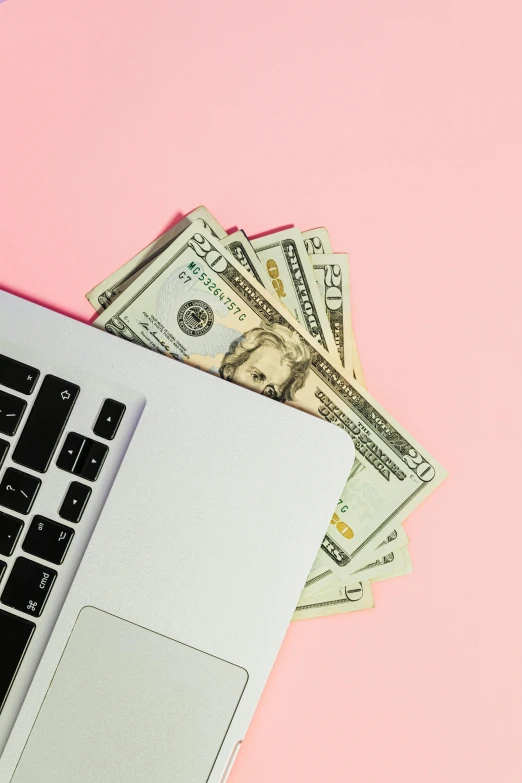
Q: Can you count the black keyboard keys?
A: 14